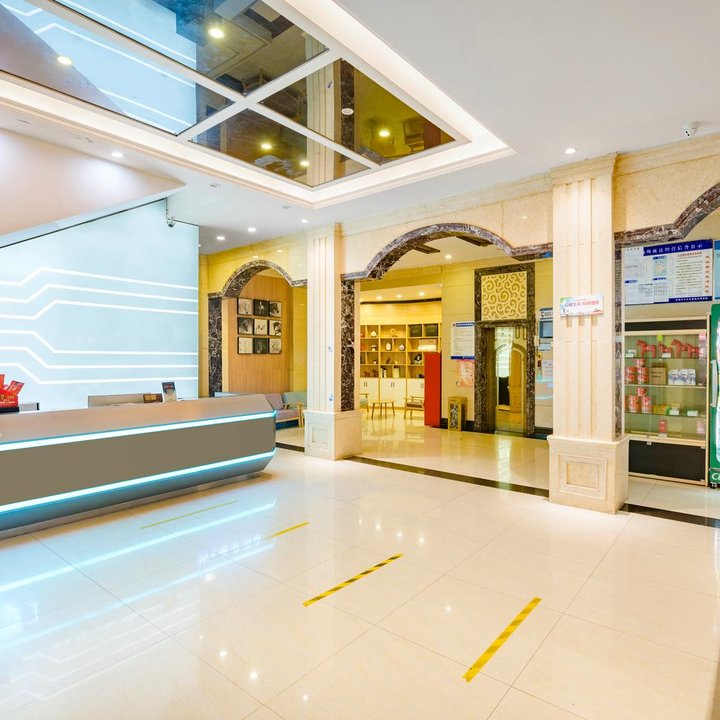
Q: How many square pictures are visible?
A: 9